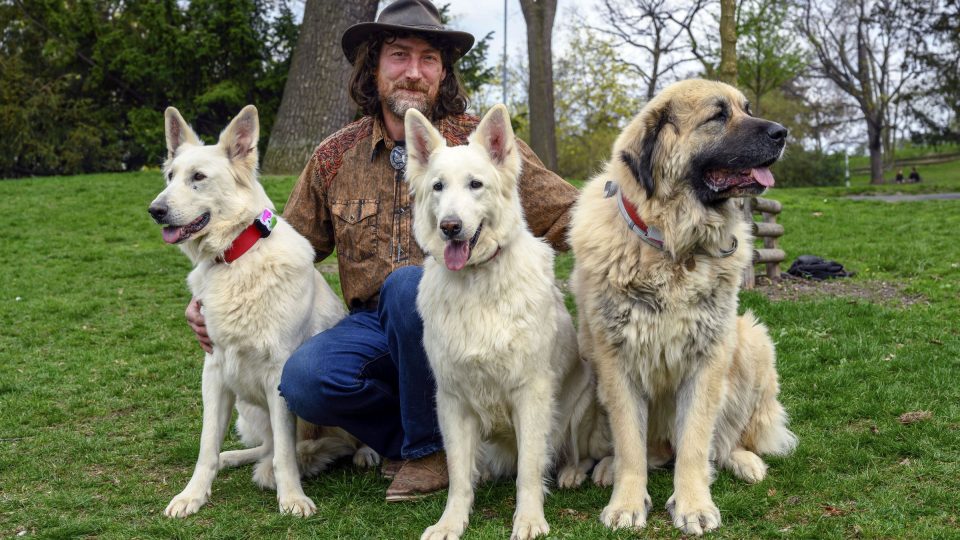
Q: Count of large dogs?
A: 3